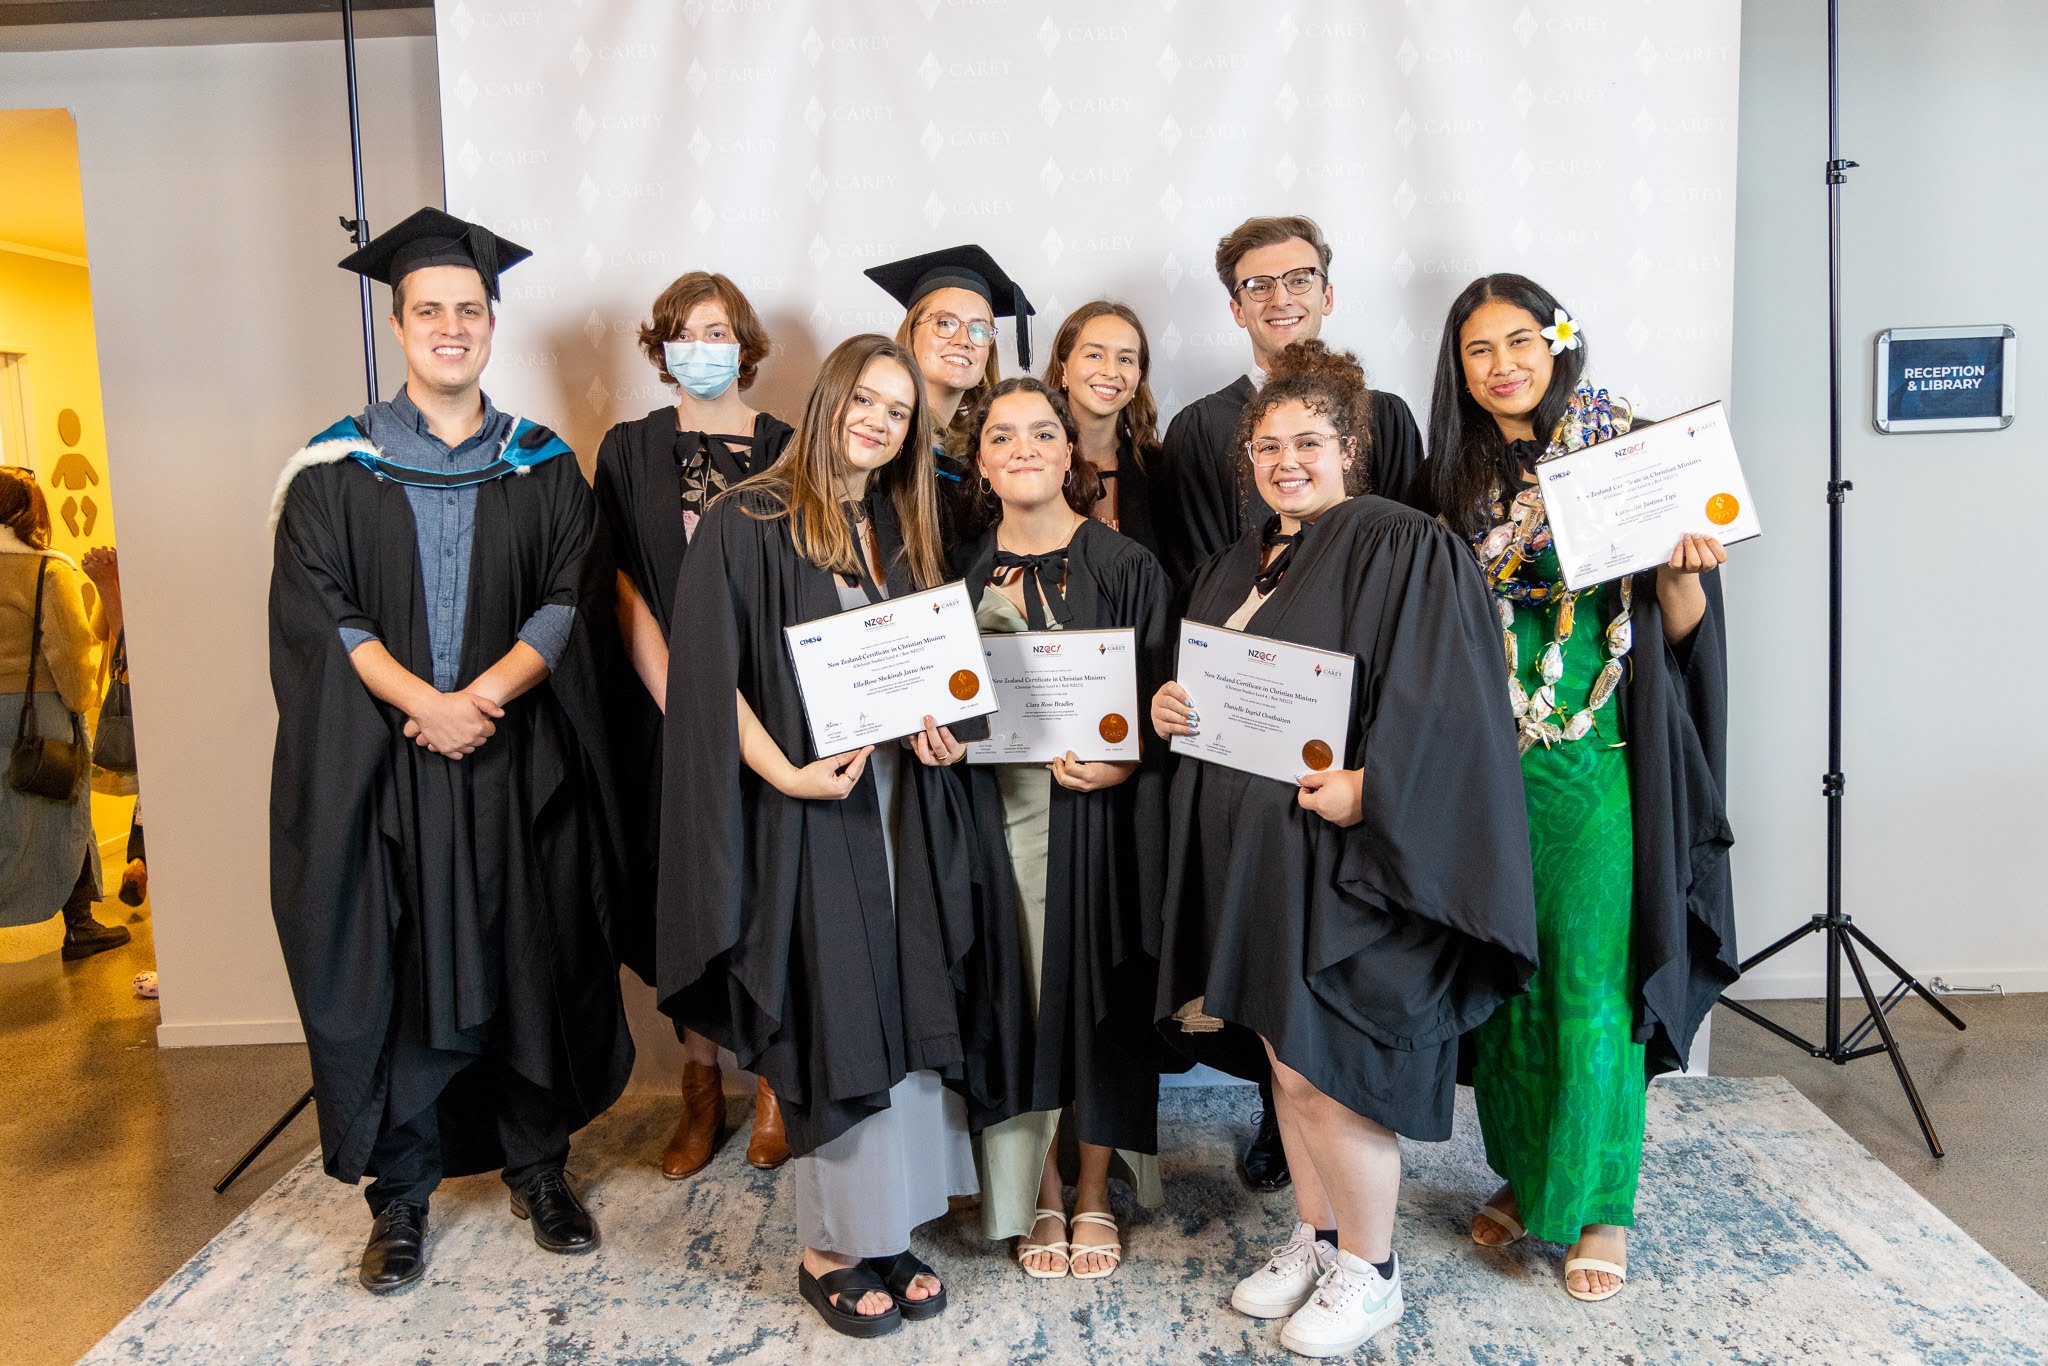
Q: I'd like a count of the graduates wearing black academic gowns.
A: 9